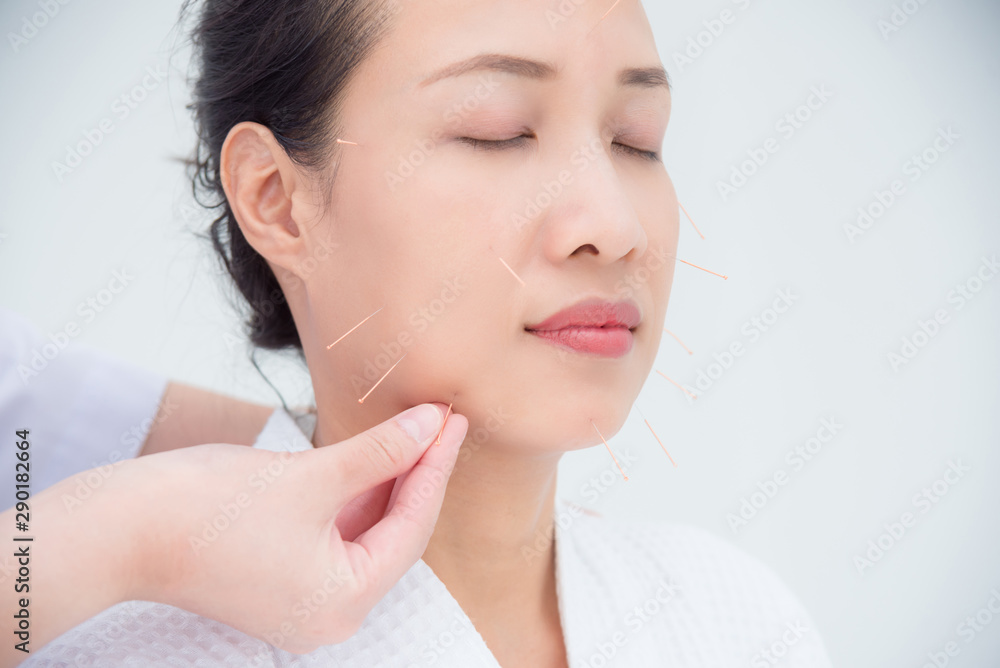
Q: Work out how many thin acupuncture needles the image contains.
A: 12